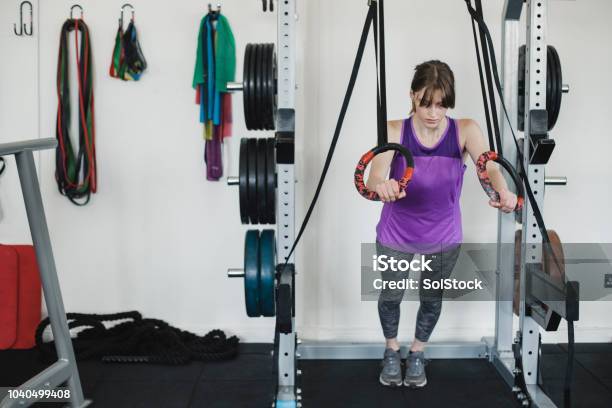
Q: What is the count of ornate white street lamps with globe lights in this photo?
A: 0